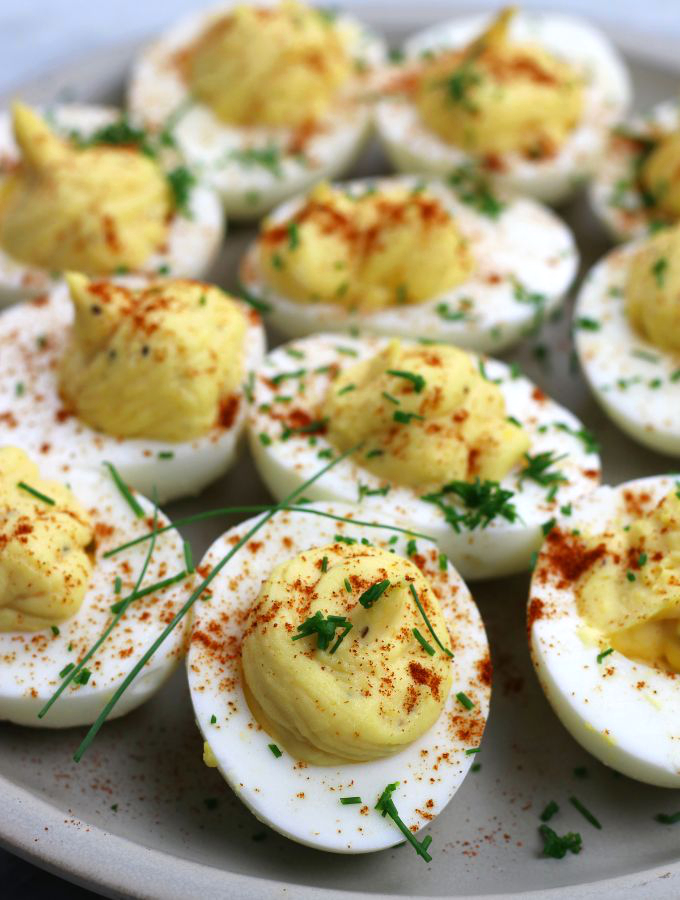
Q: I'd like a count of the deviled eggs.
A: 11